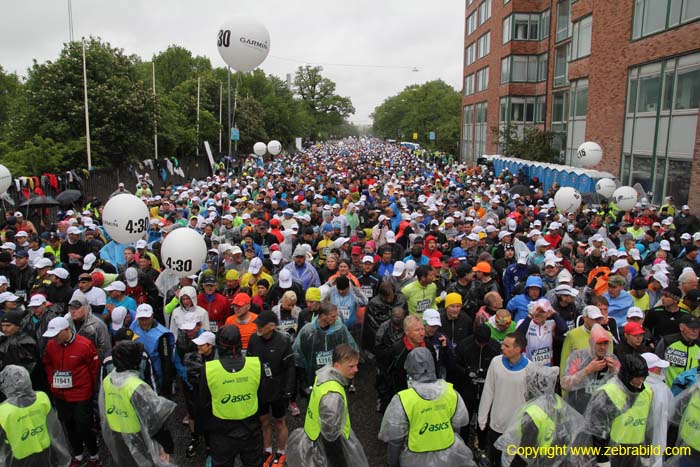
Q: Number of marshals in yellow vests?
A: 8